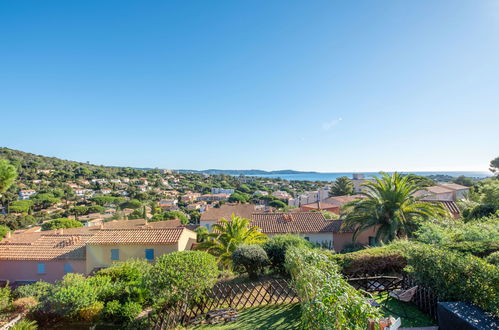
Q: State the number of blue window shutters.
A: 4